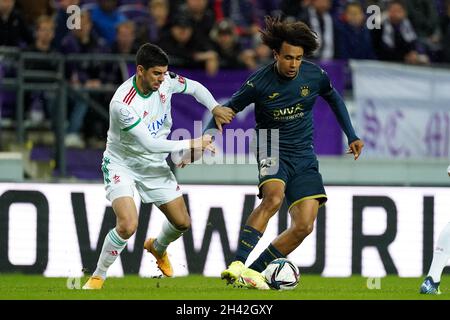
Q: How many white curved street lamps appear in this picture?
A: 0